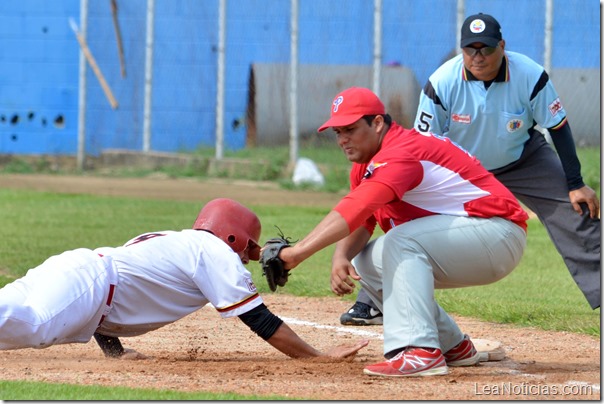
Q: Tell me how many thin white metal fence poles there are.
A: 7